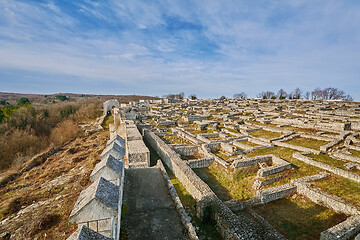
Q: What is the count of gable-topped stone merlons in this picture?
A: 5